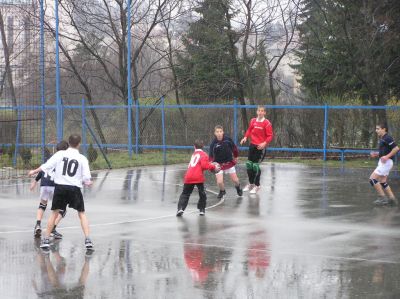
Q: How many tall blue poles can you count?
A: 3